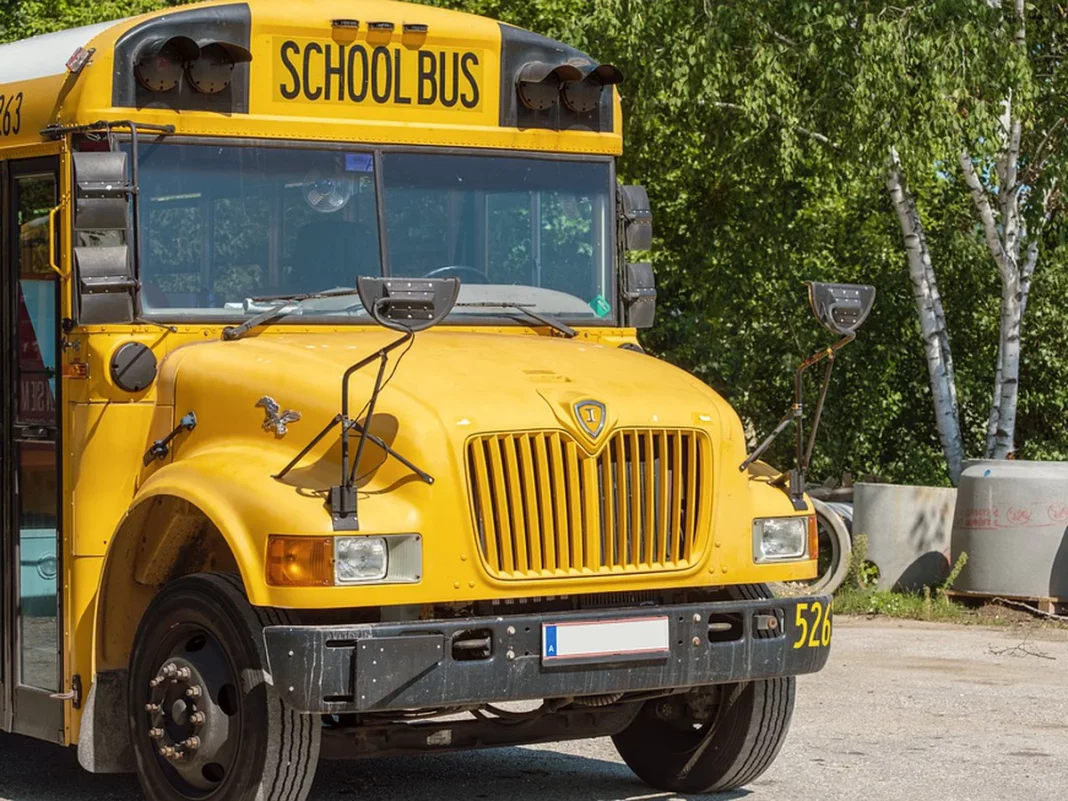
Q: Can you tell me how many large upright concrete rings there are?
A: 2